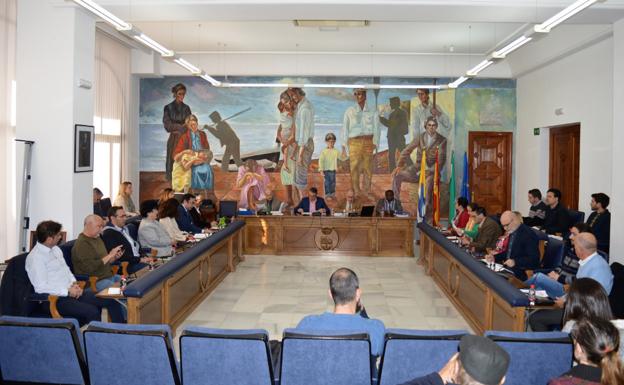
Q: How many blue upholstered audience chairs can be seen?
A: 6